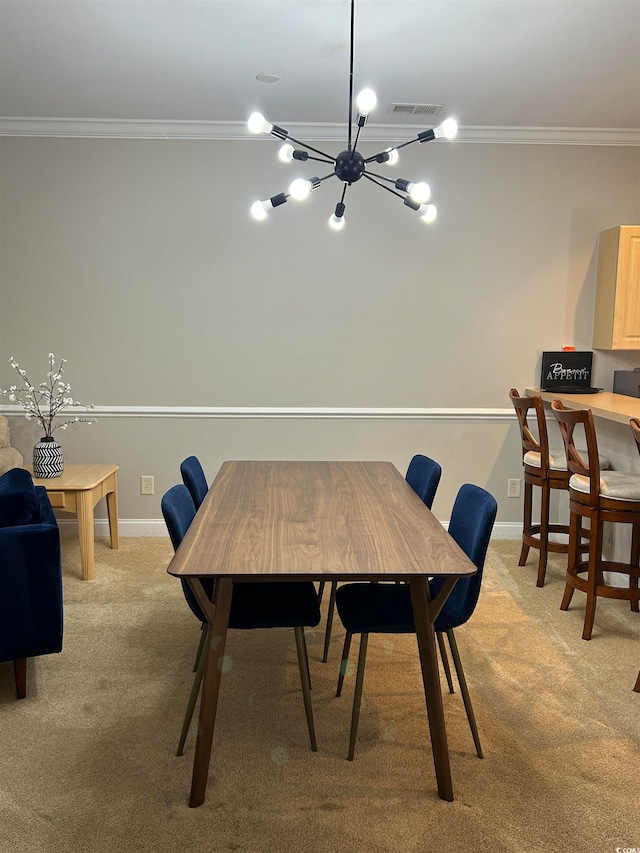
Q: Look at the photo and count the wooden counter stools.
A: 3